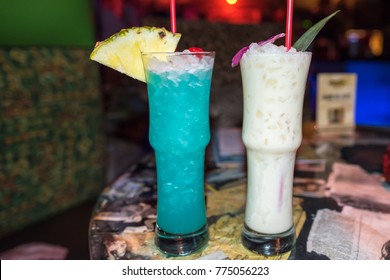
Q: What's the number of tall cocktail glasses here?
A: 2